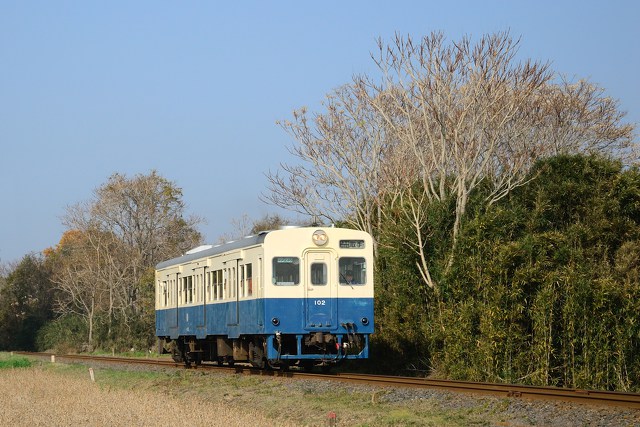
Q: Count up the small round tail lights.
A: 2